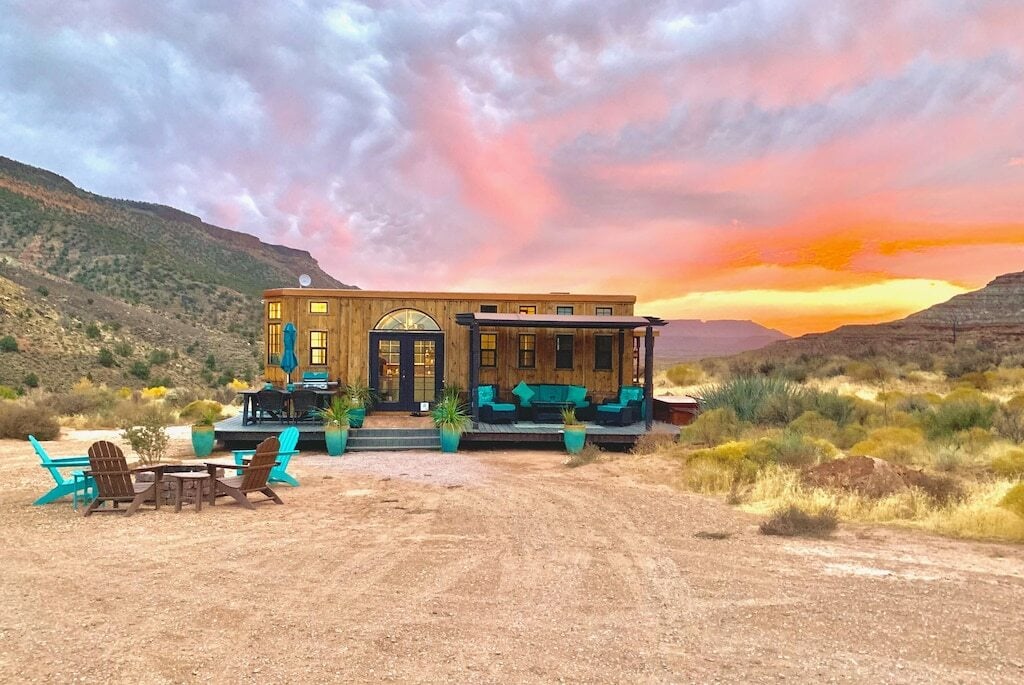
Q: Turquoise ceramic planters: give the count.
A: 5